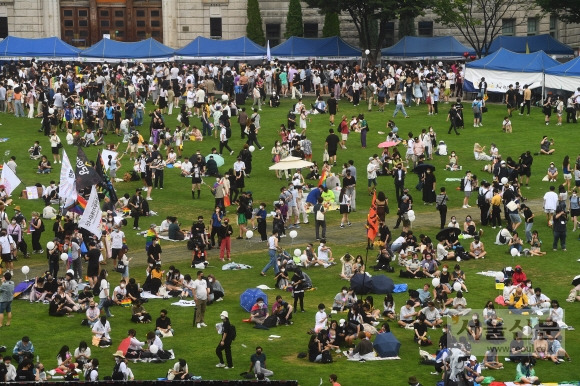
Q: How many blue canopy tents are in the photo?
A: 8